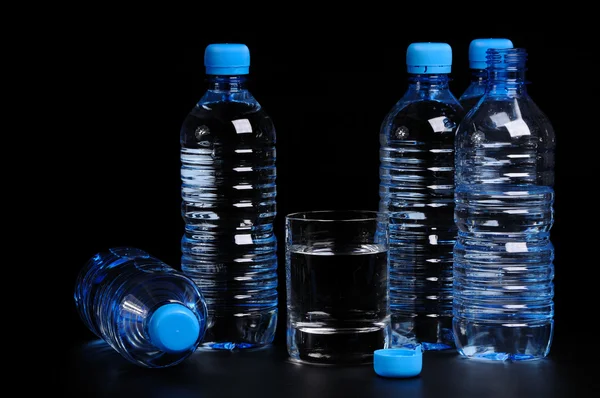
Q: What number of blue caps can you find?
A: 5